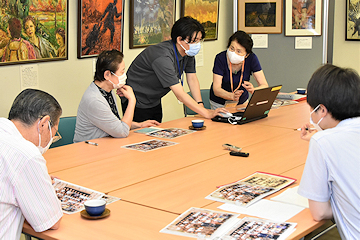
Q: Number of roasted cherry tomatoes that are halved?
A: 0